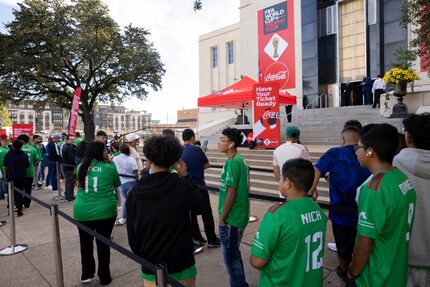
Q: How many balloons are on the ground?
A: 0